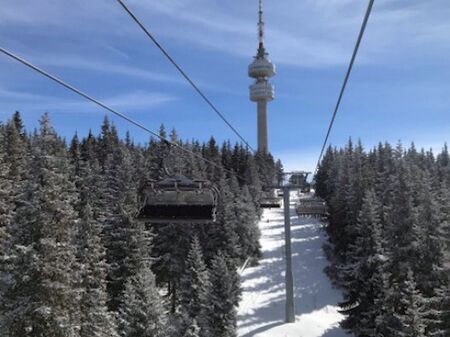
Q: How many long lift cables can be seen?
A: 3